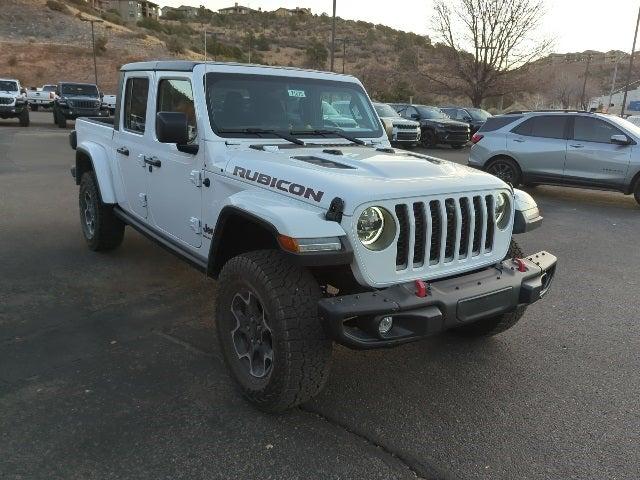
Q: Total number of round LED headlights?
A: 2